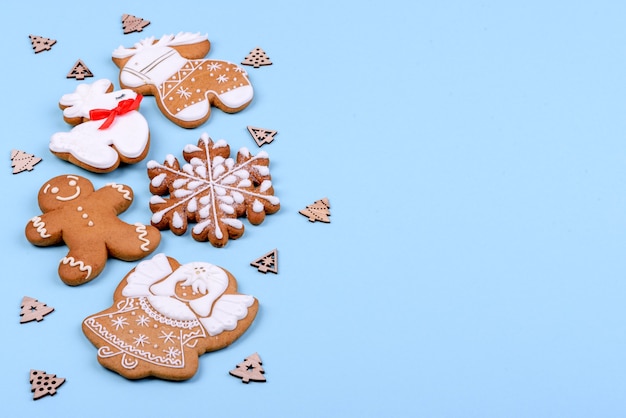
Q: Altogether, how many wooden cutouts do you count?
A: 11